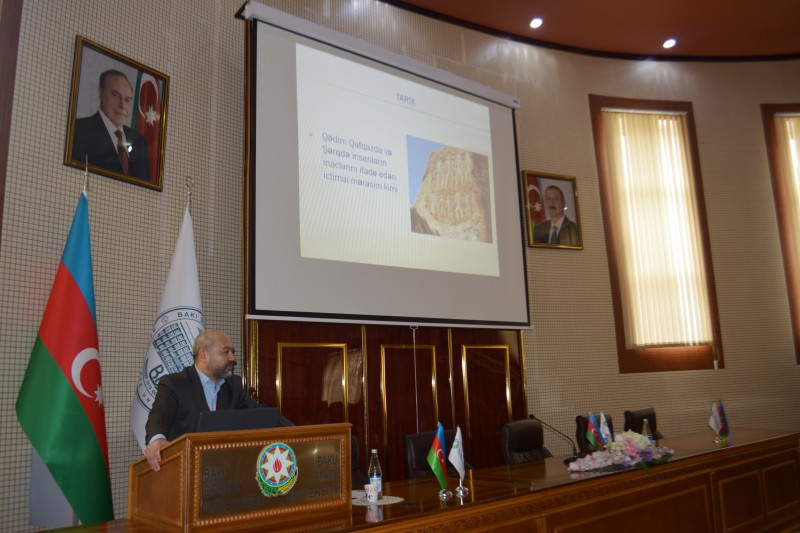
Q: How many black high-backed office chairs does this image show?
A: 5